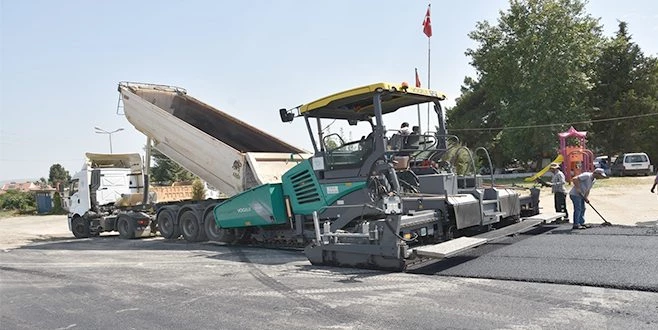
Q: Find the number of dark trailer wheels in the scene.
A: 3